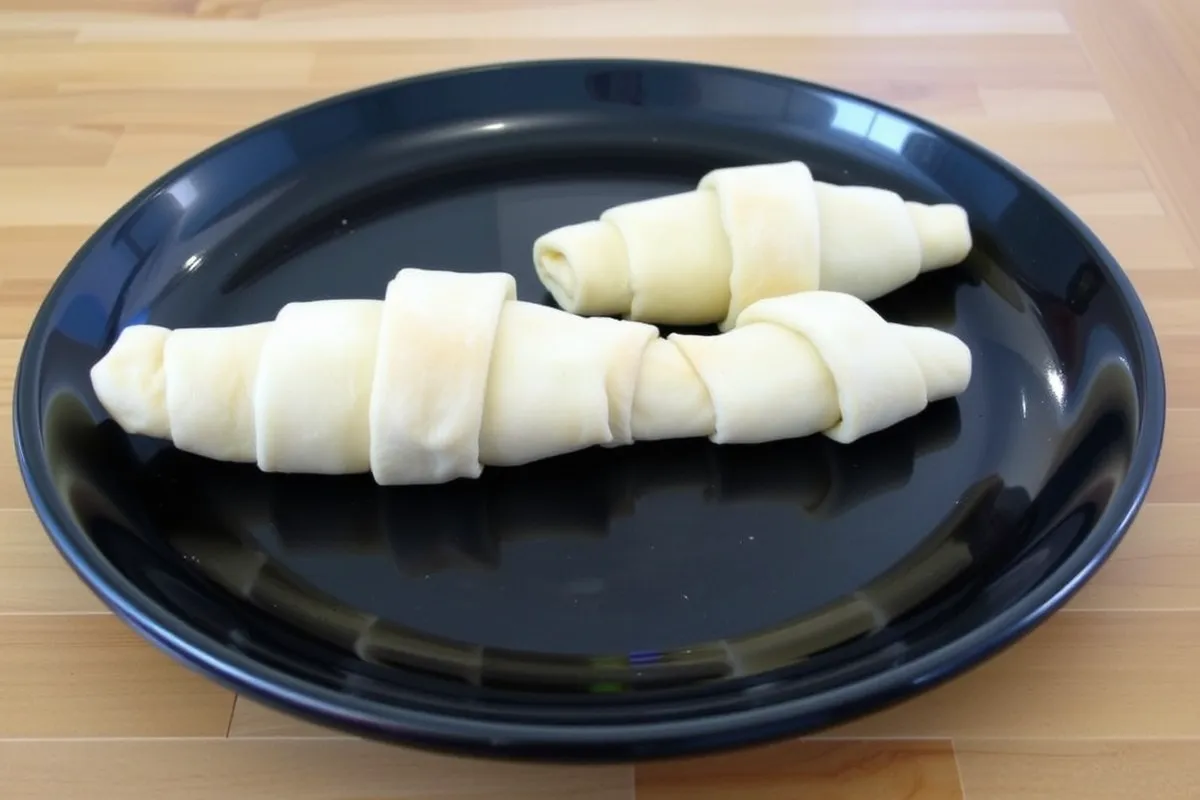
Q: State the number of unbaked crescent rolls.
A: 3